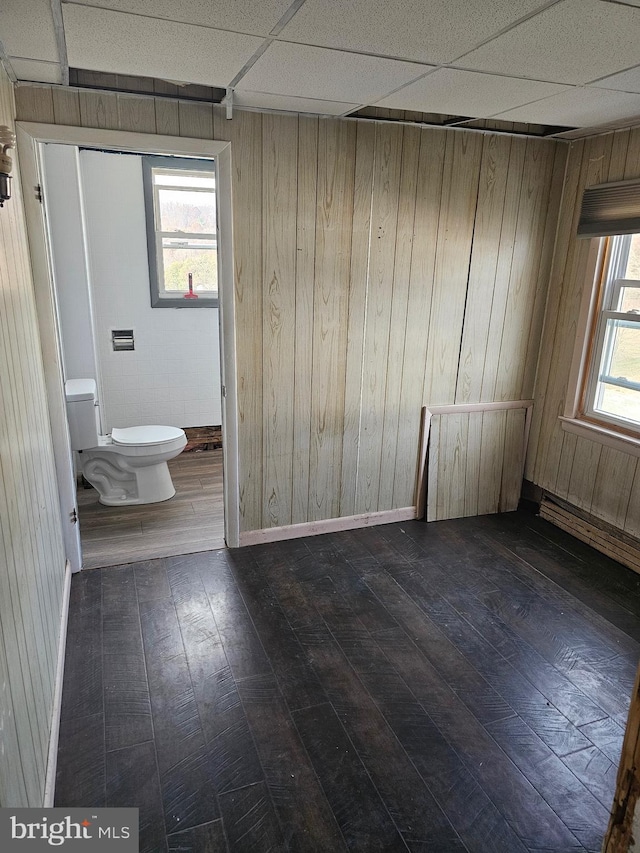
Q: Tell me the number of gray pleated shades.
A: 1